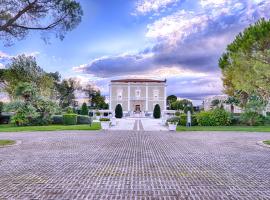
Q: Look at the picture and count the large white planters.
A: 2